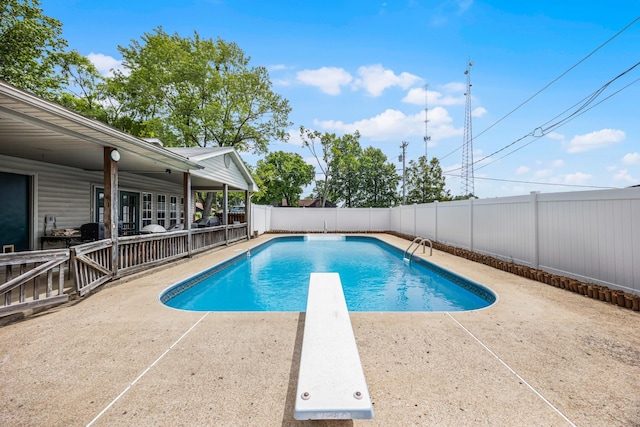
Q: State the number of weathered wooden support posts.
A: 4